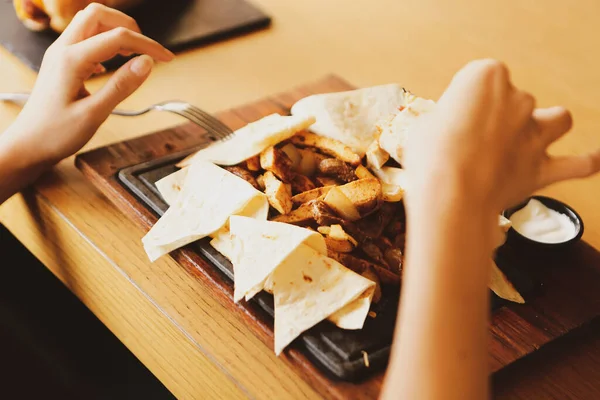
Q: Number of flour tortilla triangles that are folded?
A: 3